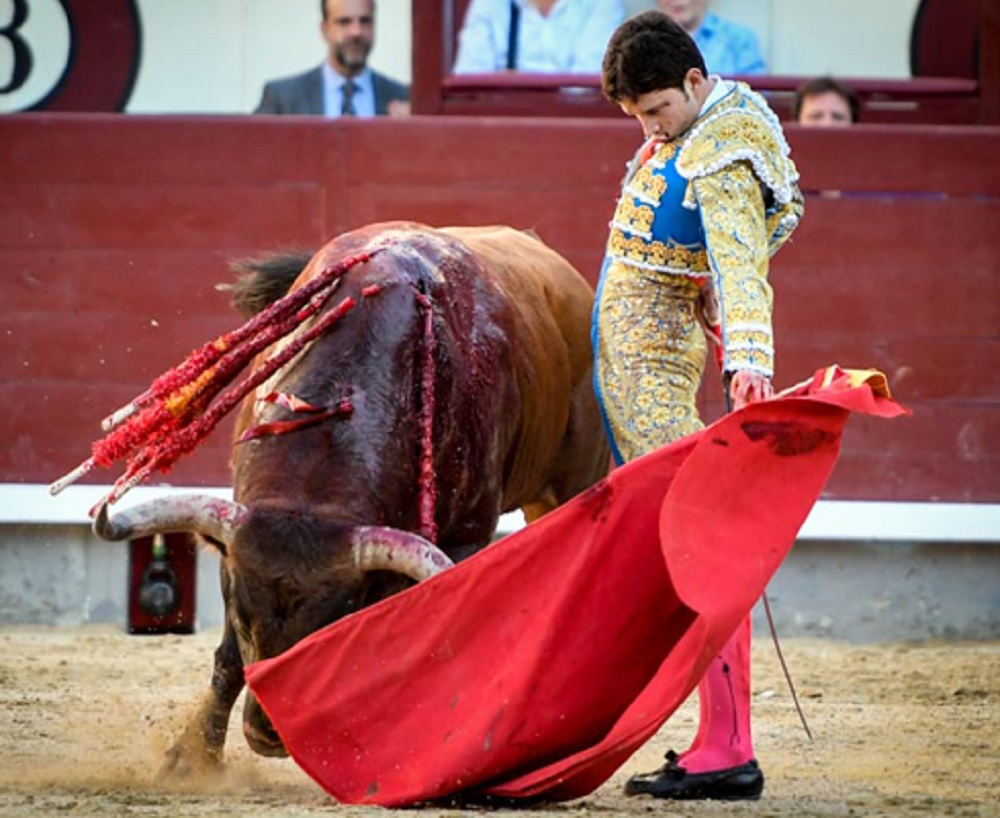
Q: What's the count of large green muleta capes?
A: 0